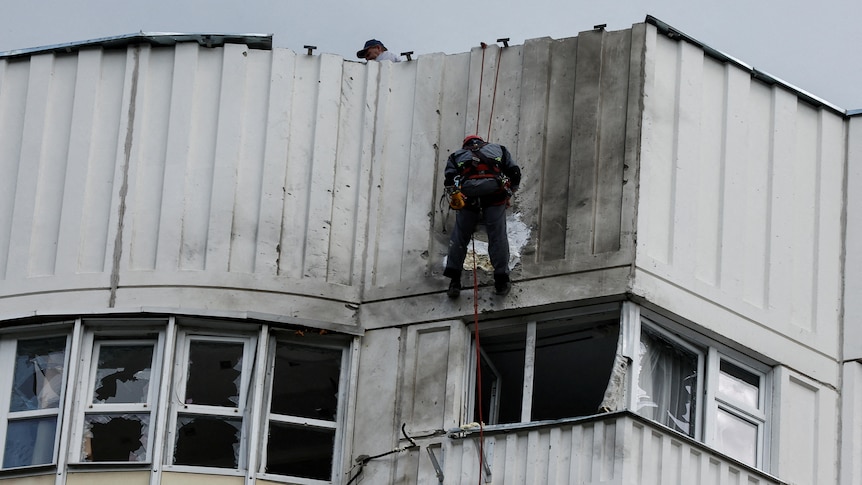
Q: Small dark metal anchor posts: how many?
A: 4